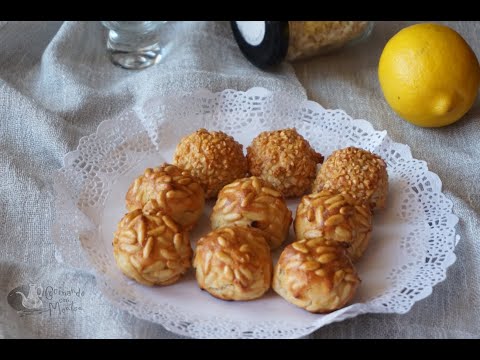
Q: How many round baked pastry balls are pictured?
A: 9